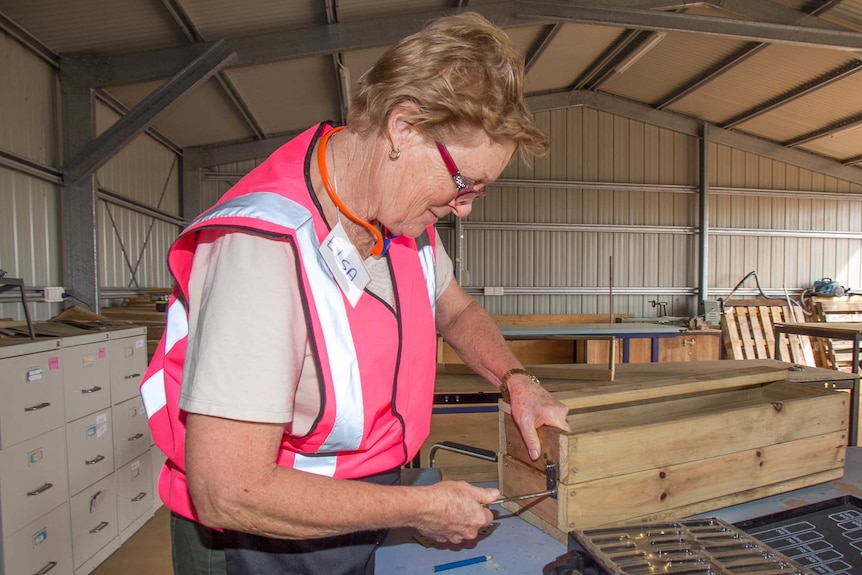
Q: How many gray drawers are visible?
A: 9